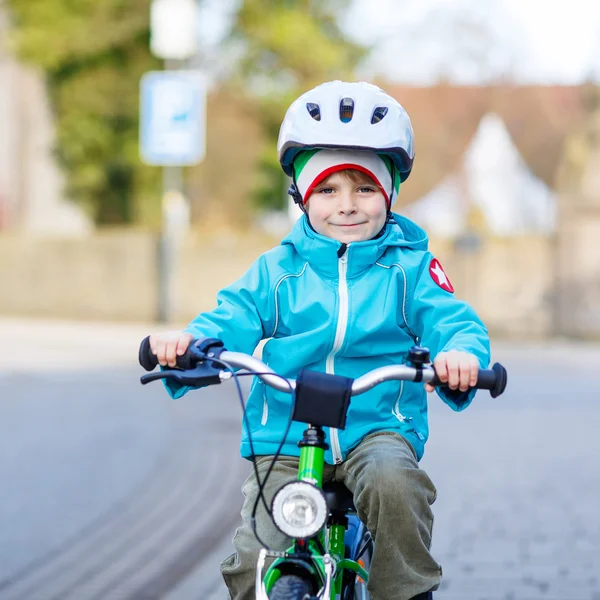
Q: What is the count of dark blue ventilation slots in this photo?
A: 3